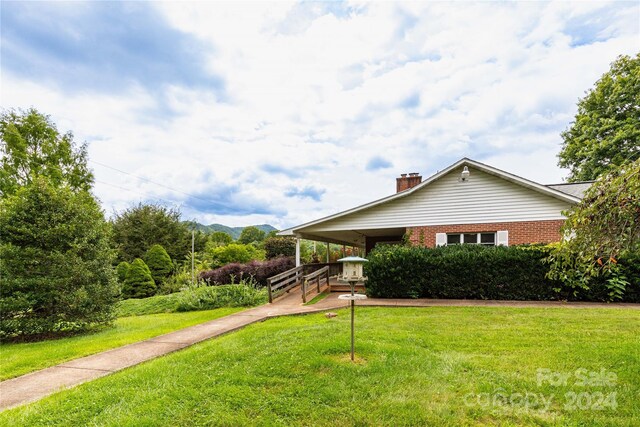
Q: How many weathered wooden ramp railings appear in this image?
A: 2